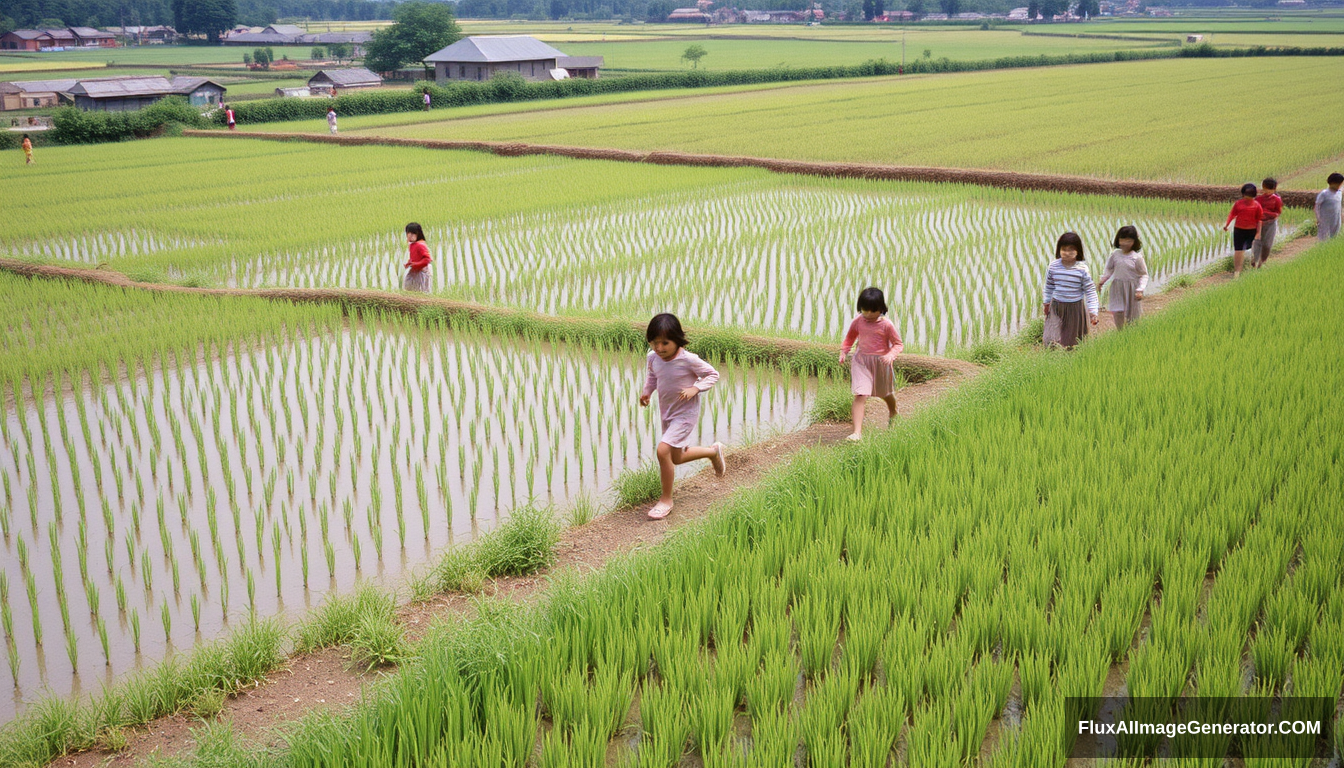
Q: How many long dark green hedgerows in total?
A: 1